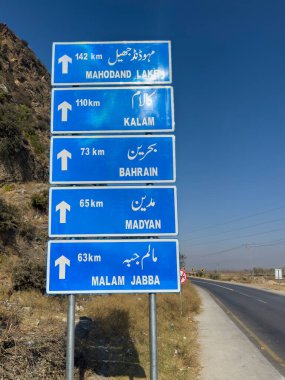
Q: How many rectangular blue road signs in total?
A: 5